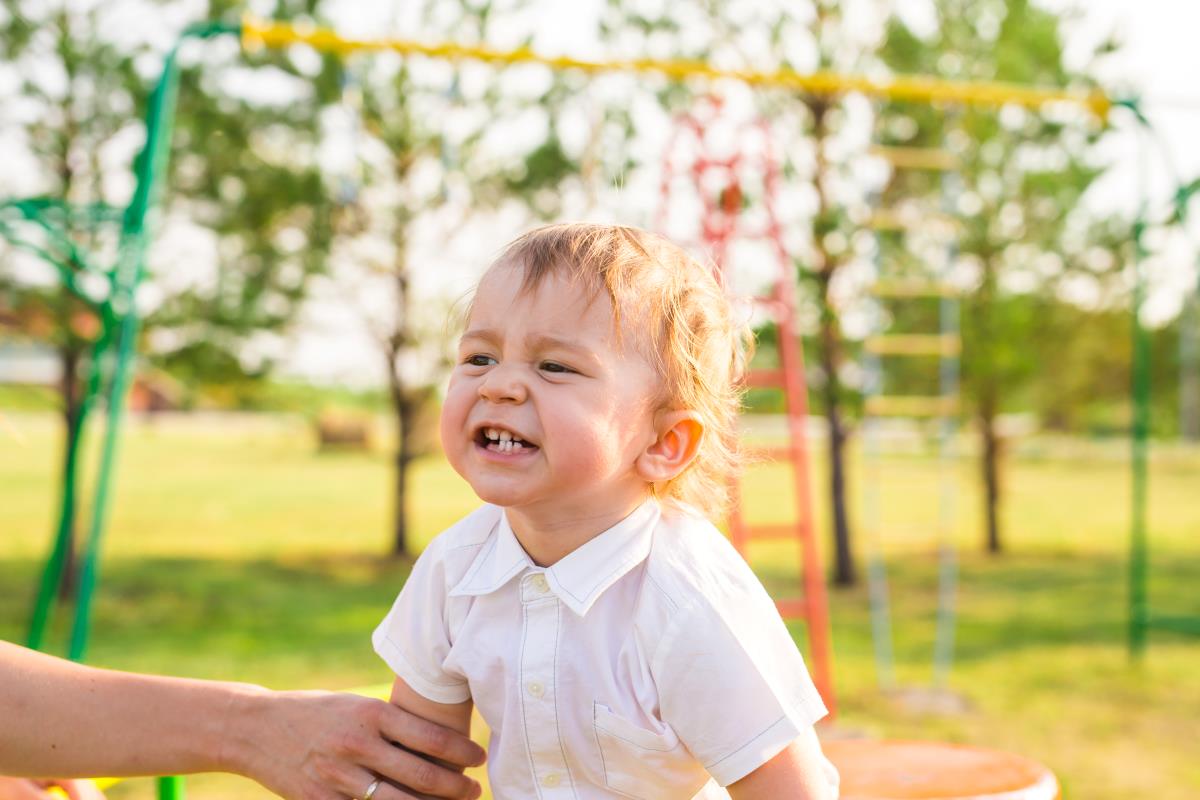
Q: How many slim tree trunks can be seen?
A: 4